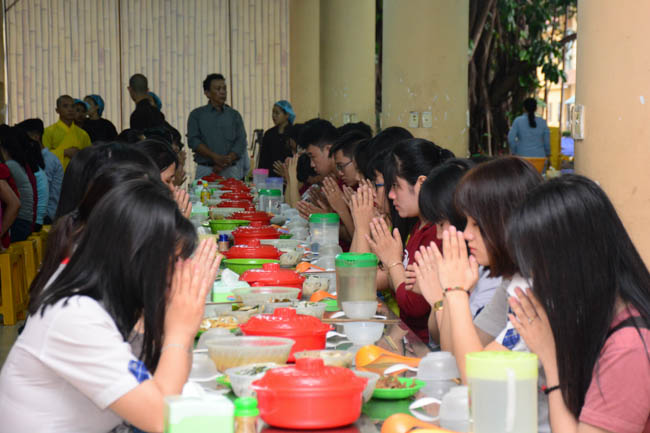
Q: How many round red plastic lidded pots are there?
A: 11